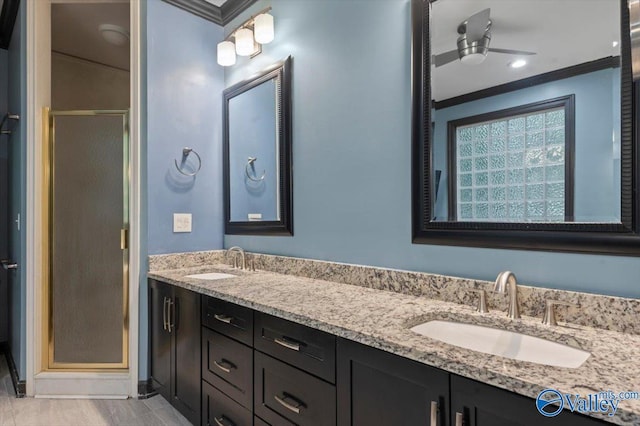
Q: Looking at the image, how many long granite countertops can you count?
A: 1